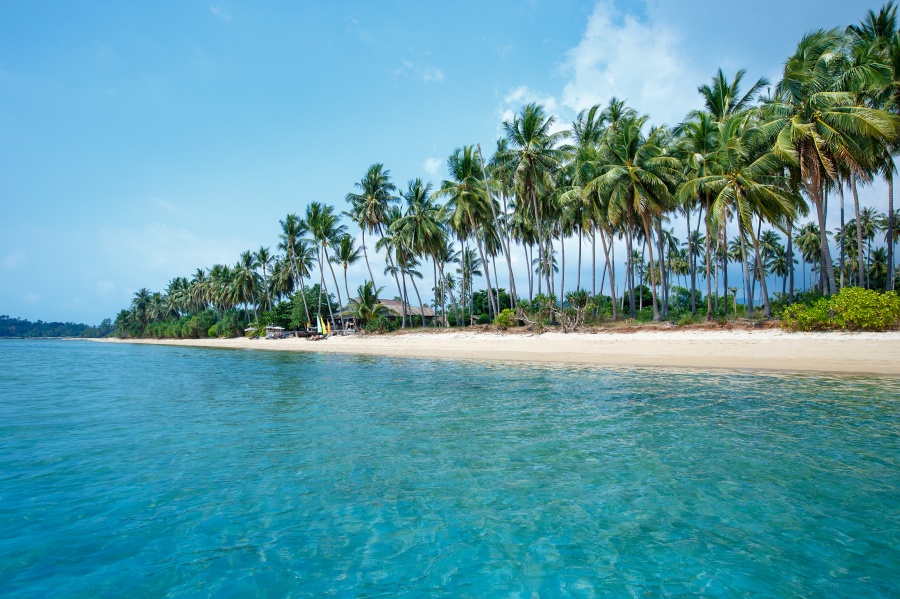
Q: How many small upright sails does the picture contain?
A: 3